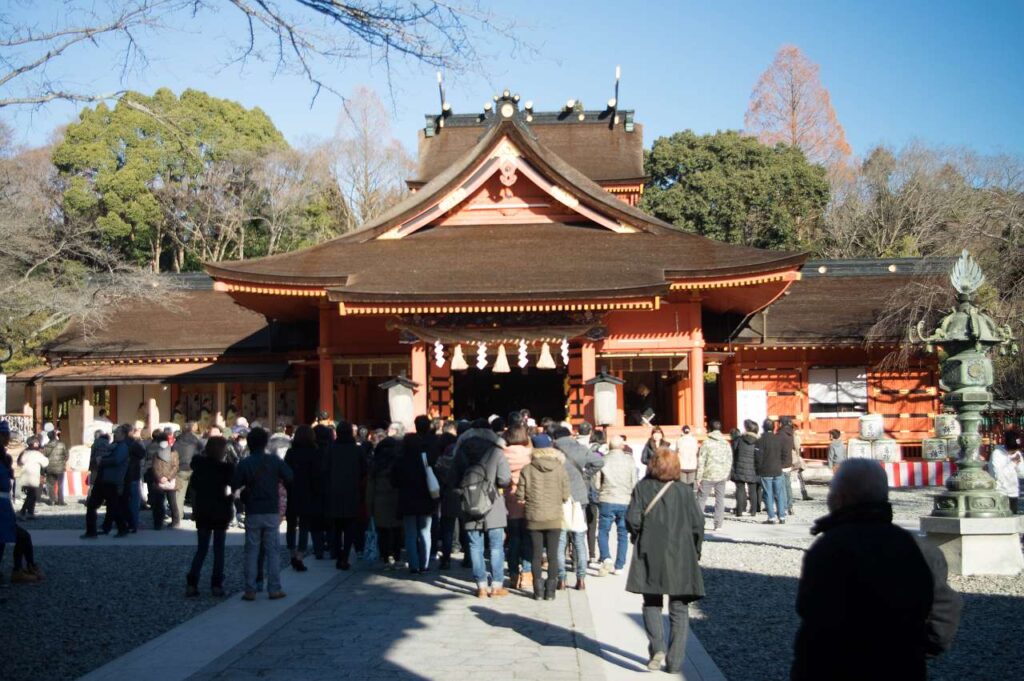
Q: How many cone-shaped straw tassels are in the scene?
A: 3